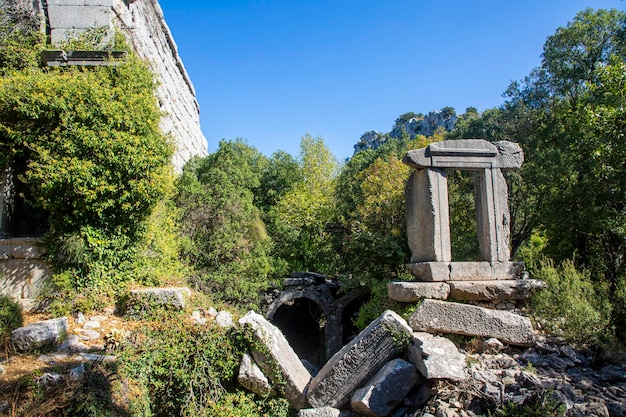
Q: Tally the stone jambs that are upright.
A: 2